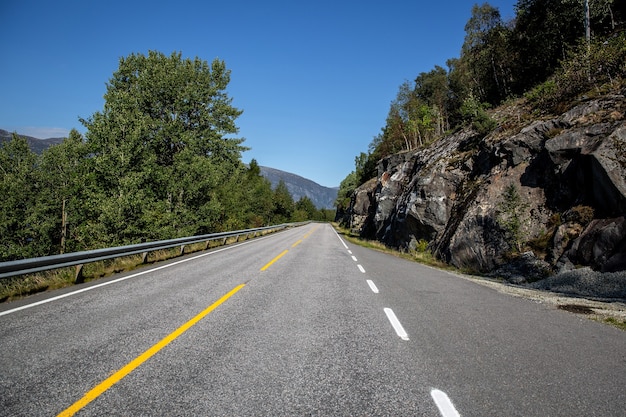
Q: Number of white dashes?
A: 6